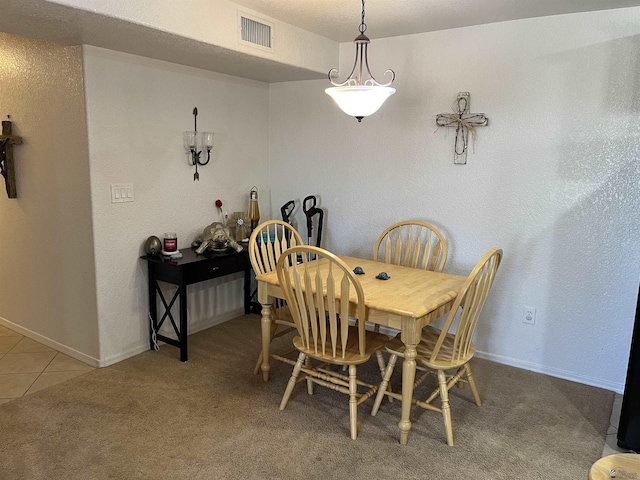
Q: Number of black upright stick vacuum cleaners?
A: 2